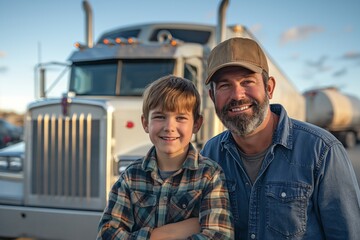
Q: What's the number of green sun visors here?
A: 0